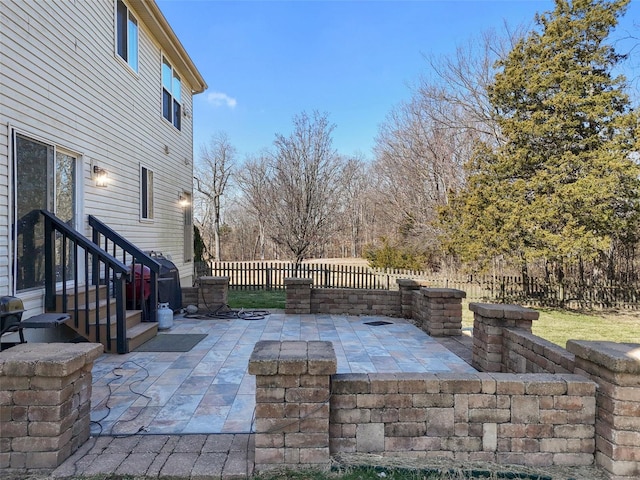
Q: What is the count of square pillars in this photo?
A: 8